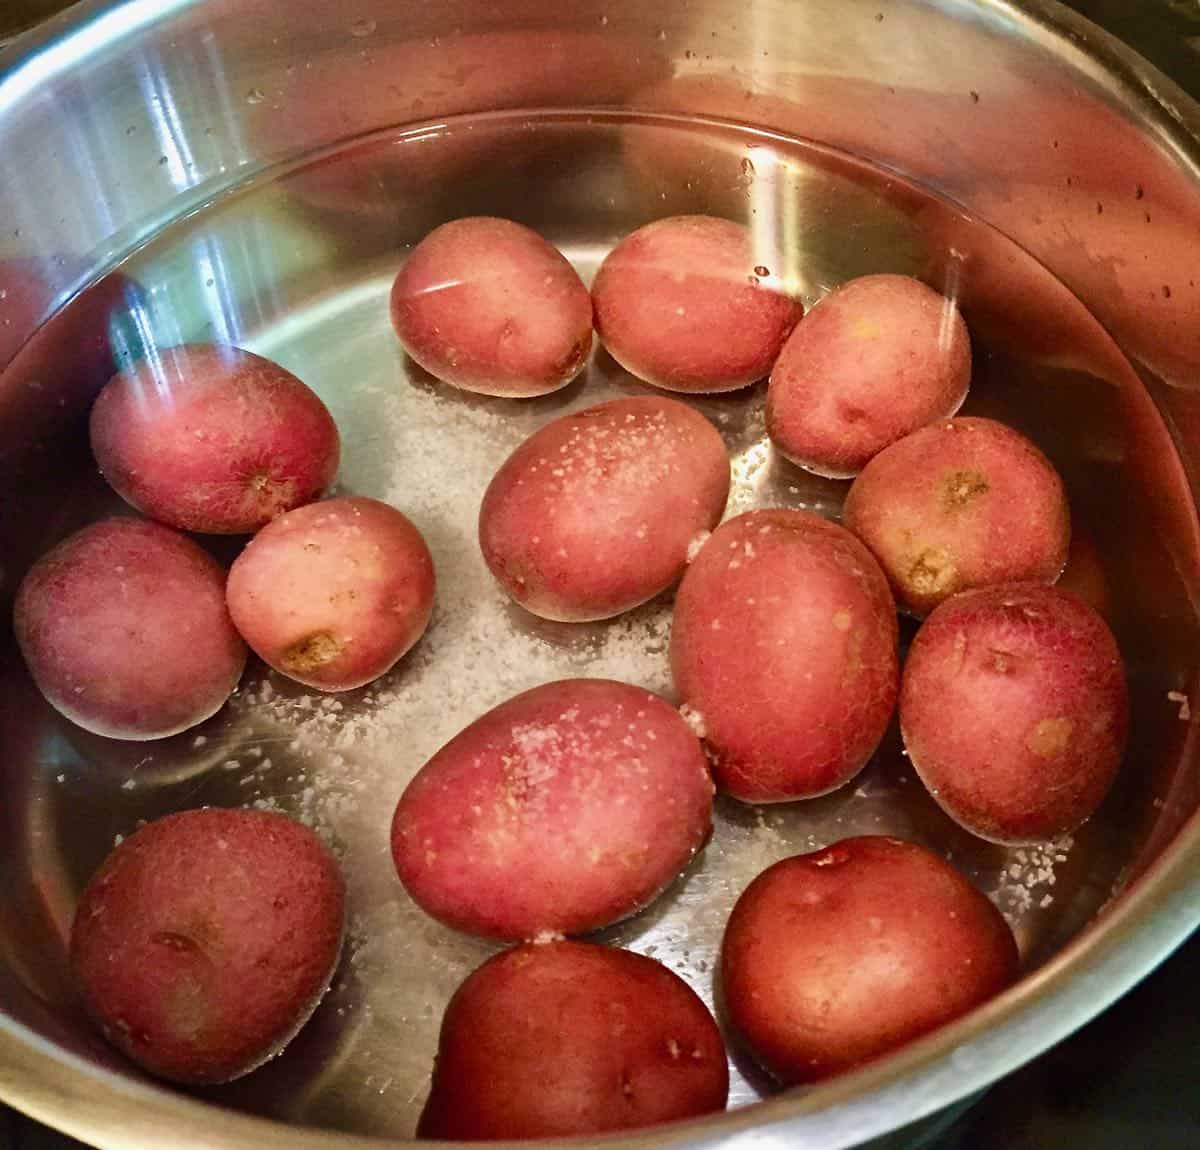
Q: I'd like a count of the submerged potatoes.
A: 14